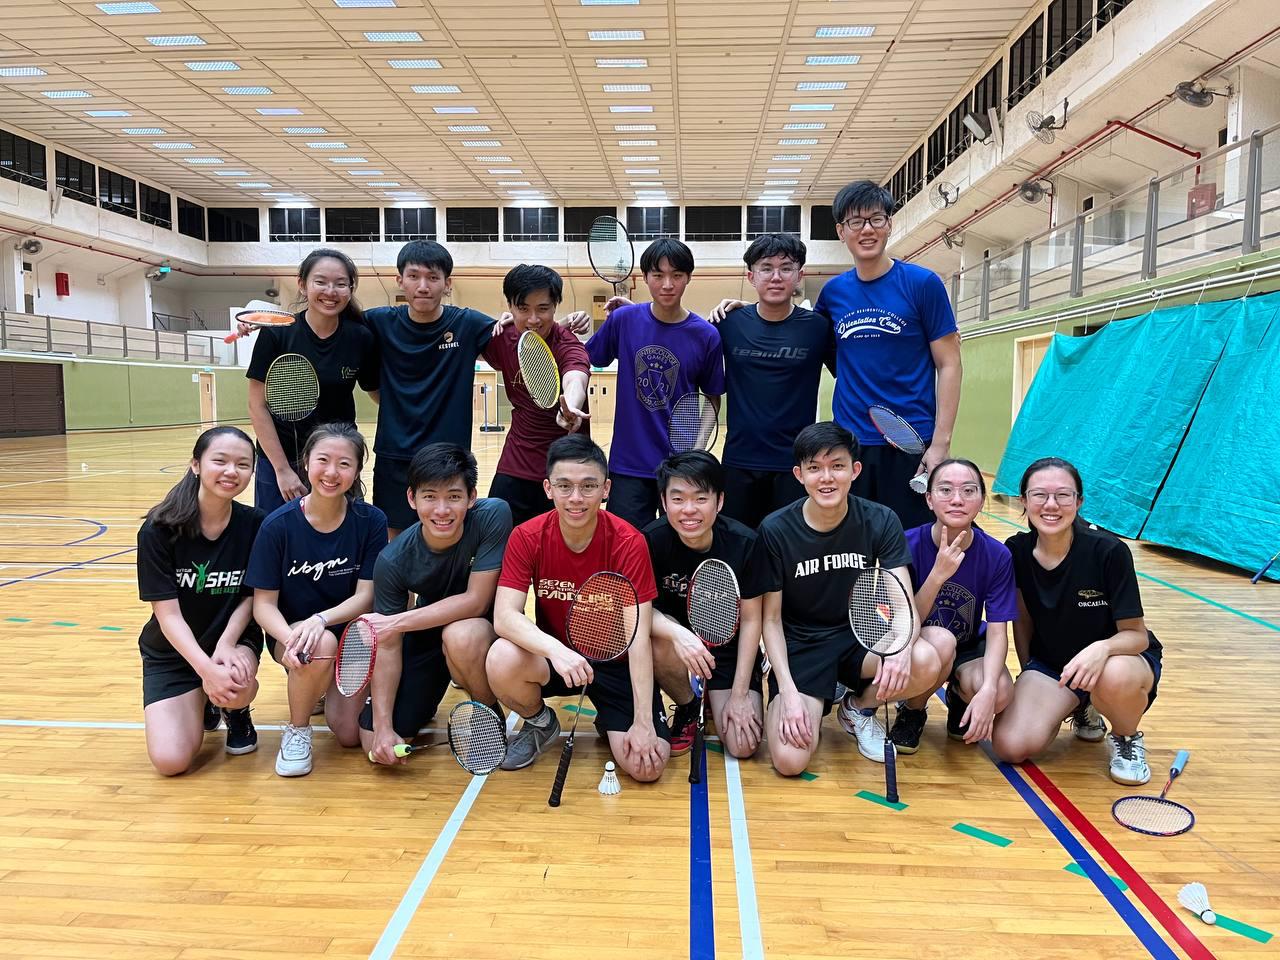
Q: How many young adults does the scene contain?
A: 14